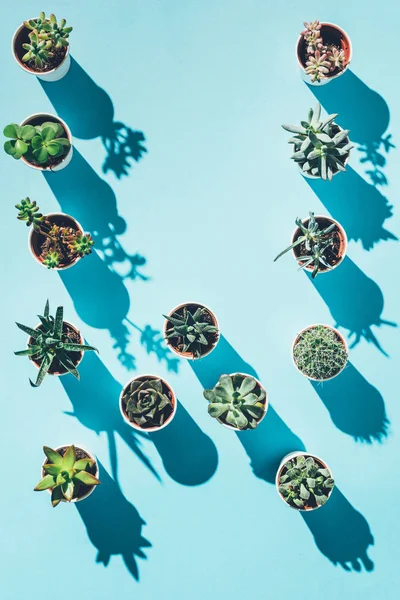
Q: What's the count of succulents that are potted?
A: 13